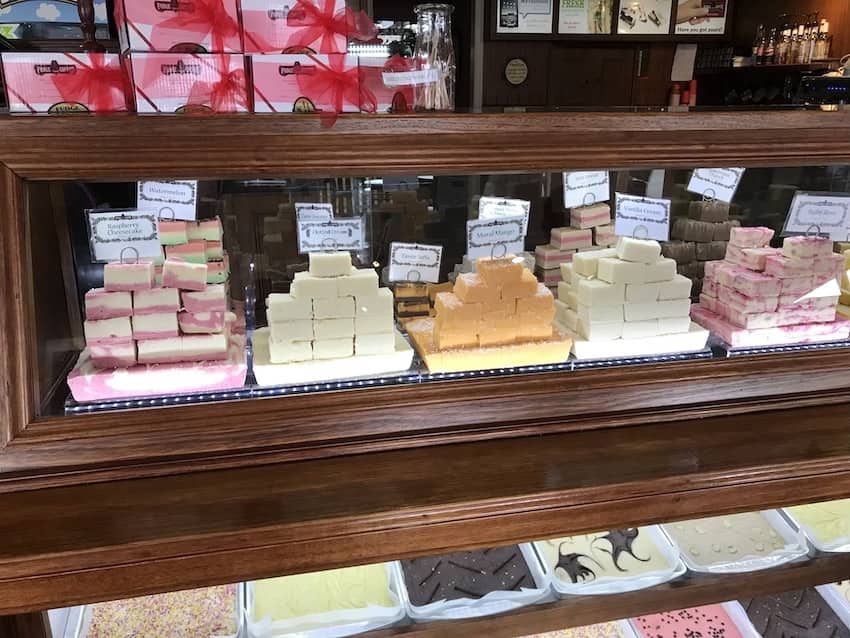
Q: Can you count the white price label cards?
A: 11